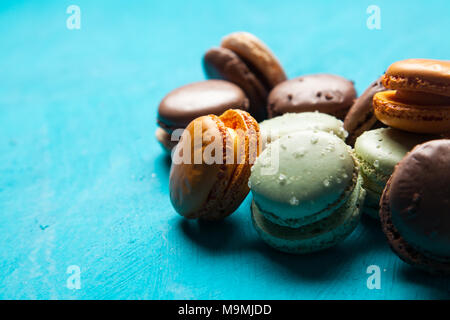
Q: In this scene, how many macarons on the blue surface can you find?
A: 10